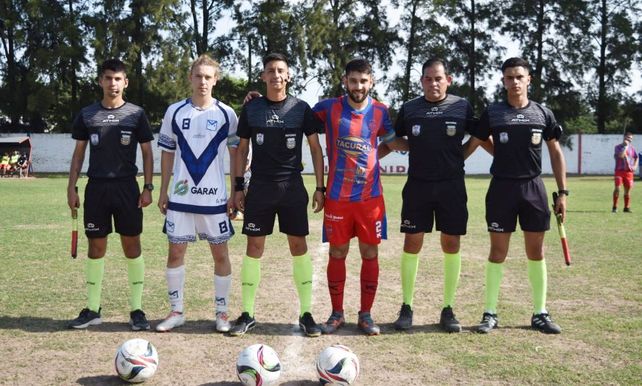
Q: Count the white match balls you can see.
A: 3